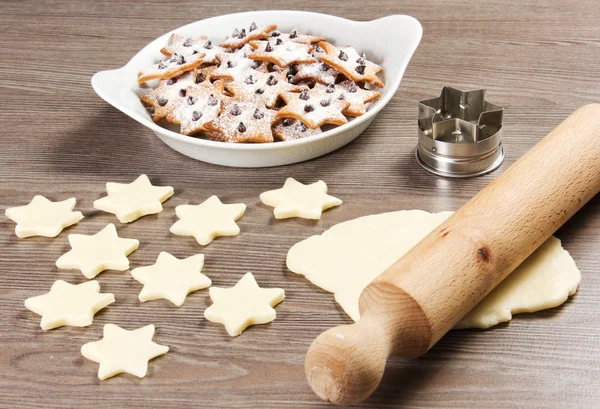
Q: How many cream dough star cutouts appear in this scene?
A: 9